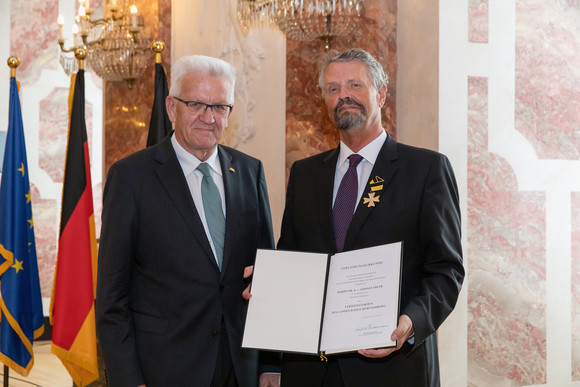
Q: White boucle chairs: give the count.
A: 0